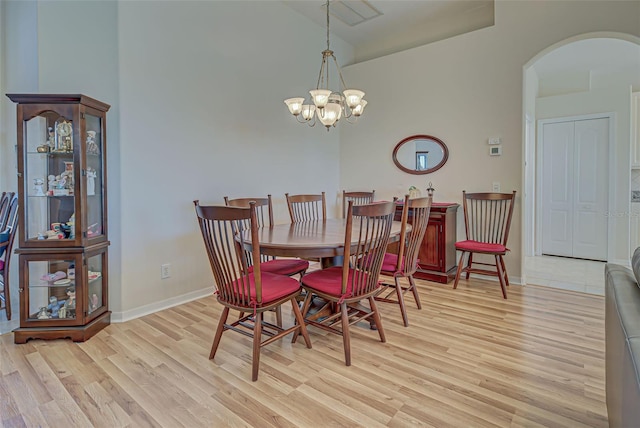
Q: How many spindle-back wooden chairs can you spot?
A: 7